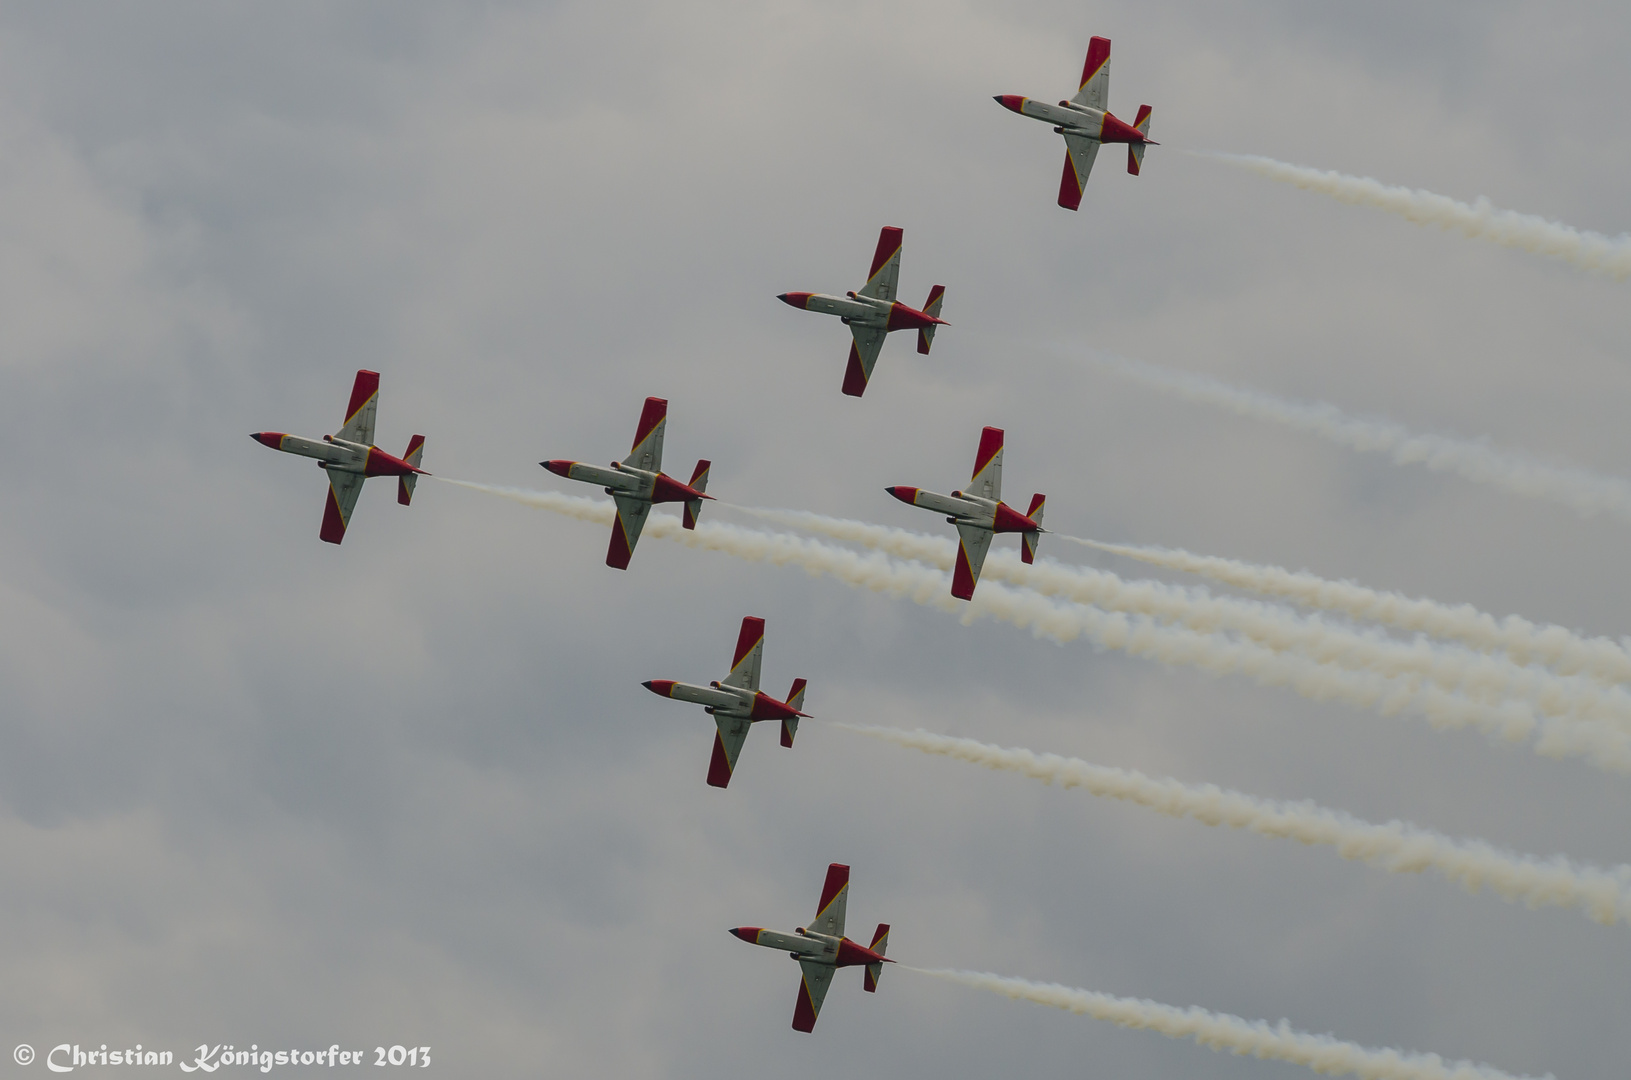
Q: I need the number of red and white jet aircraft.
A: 7